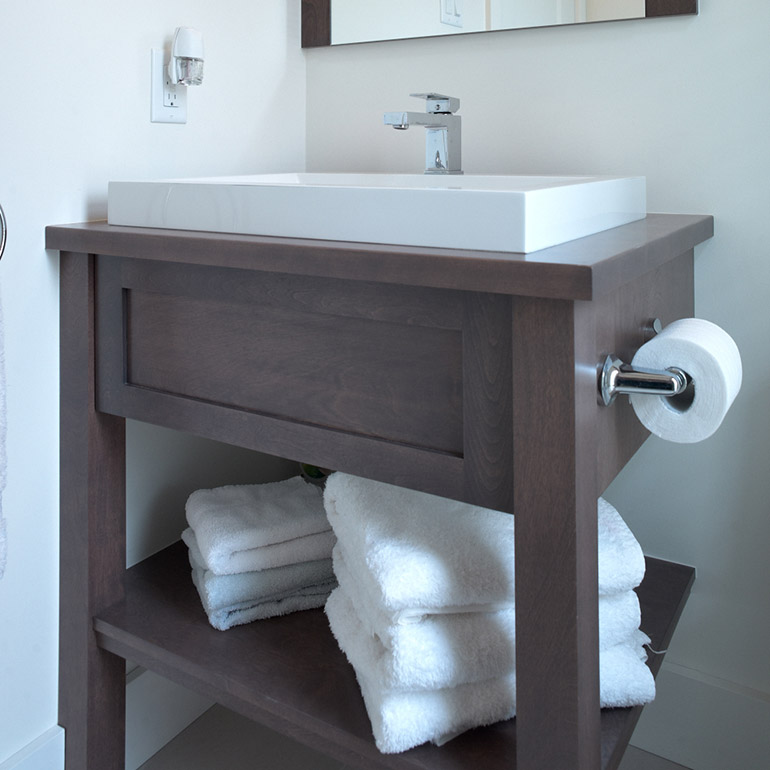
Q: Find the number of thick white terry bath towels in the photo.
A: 3